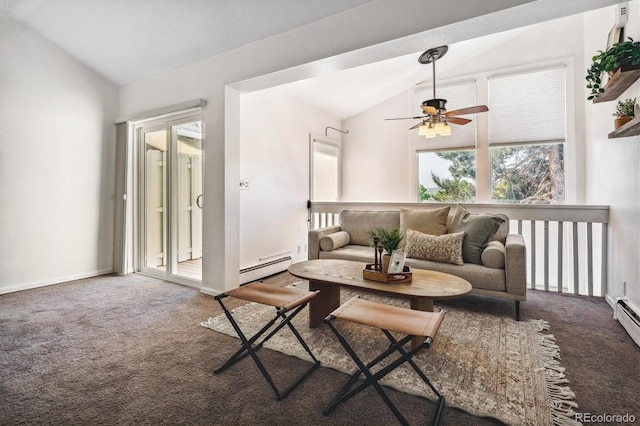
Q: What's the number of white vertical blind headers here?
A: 1